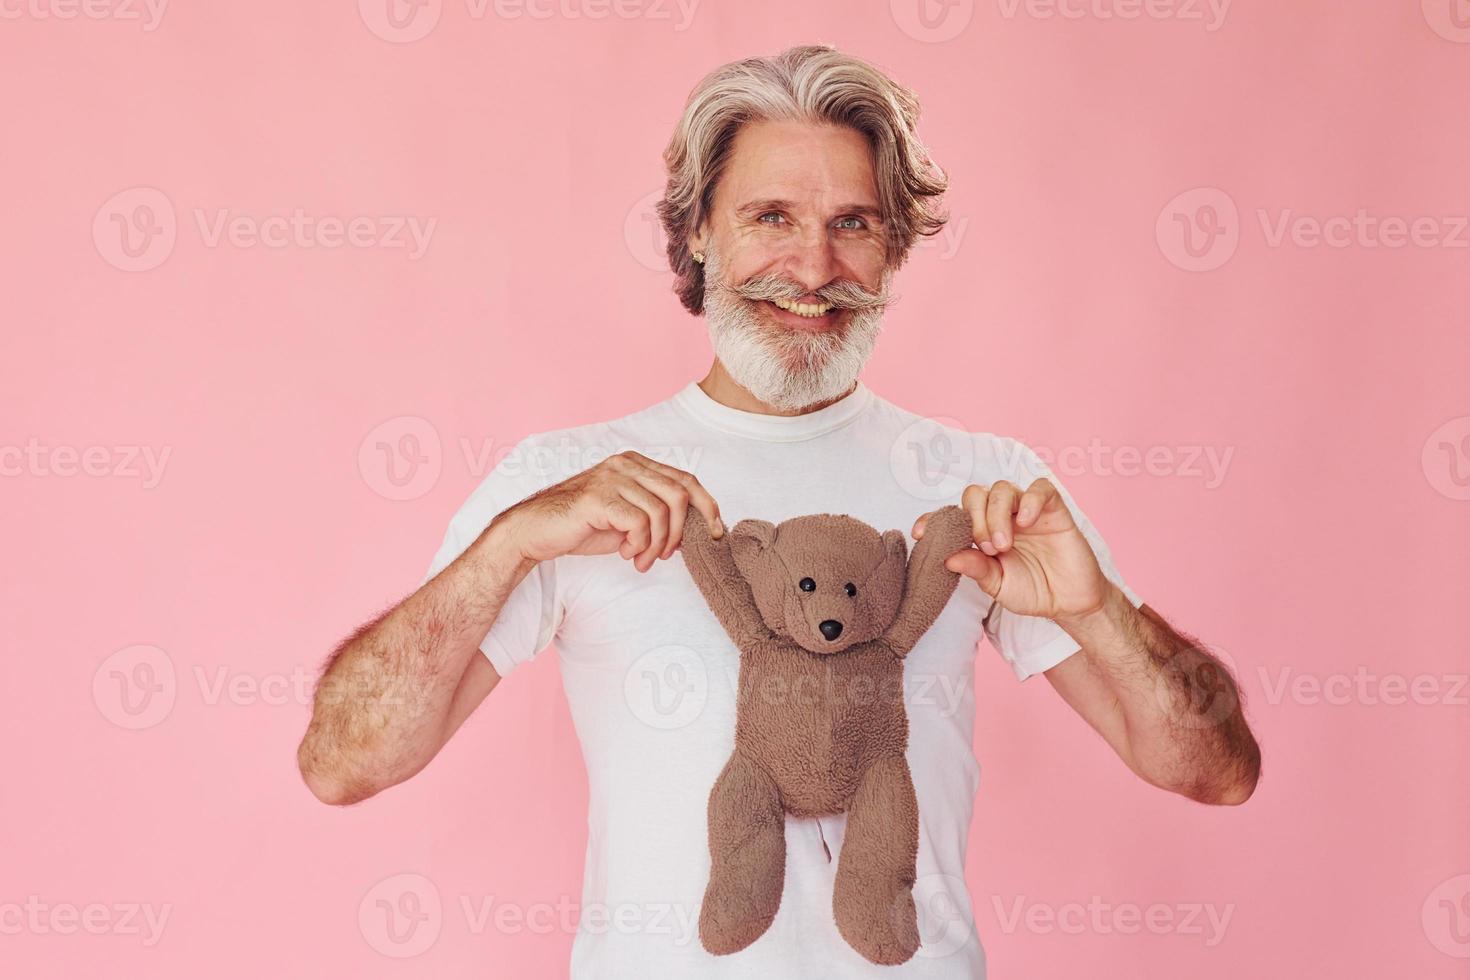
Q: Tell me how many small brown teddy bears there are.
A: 1